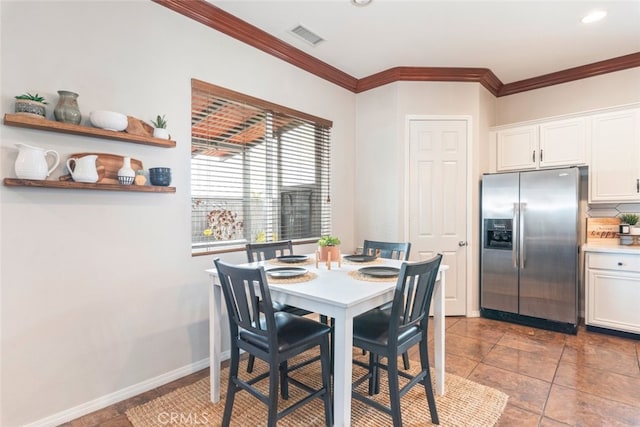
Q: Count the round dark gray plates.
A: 4